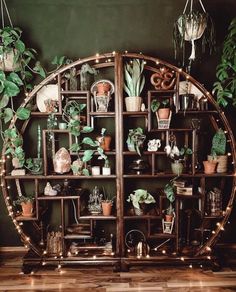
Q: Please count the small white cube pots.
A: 2